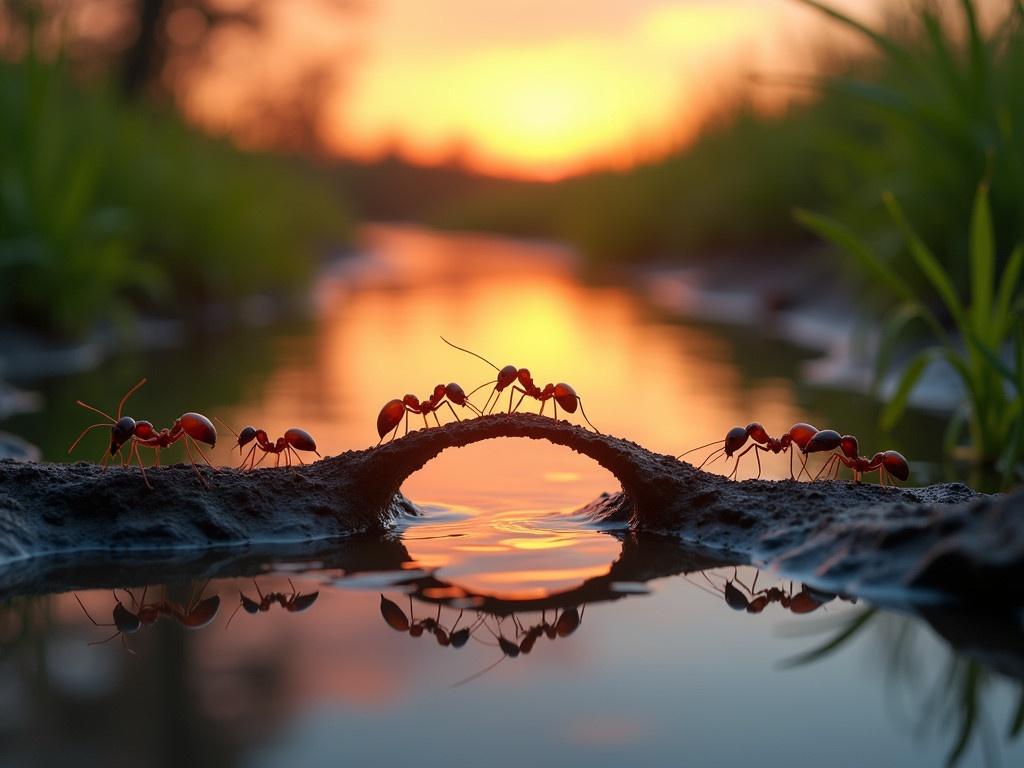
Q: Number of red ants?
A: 6